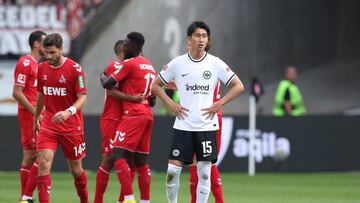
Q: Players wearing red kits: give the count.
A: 5